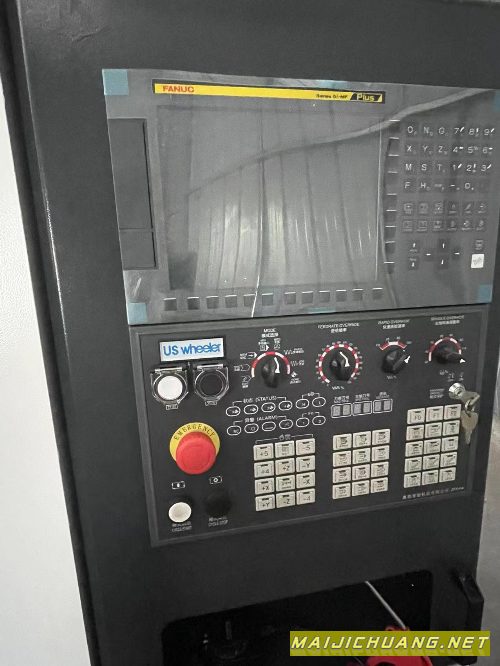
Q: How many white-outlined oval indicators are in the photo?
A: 12